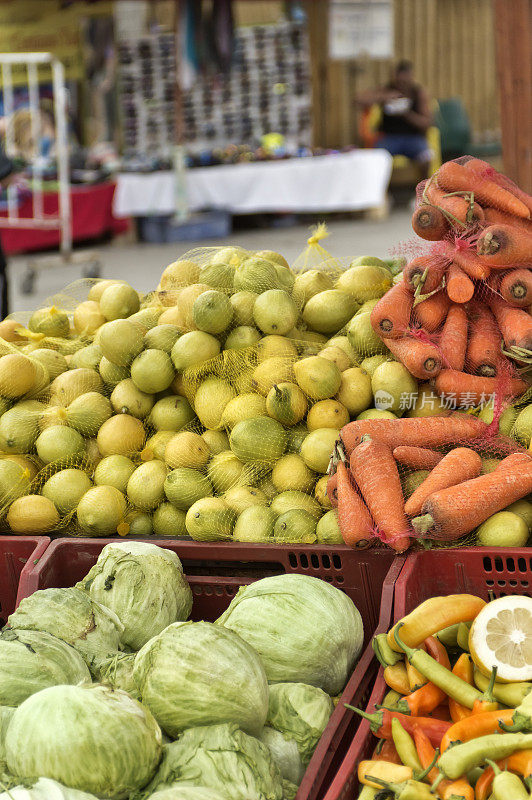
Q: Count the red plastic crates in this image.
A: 3